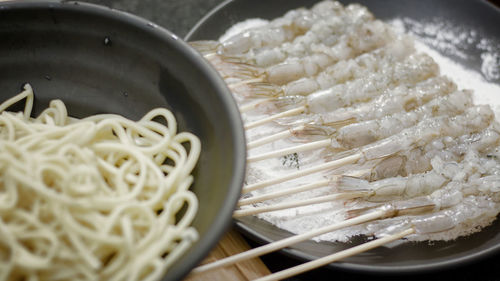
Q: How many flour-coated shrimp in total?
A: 12